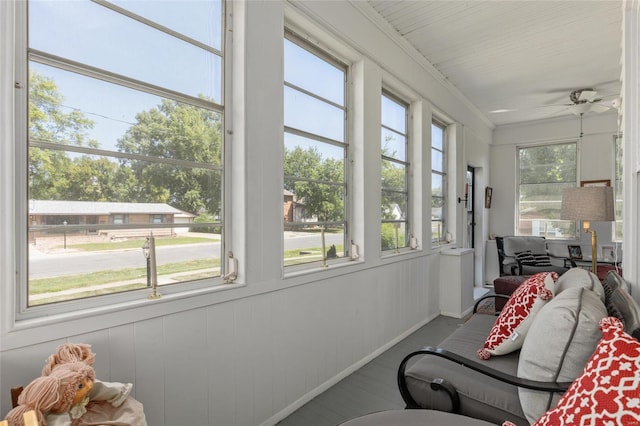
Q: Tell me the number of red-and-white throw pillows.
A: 2